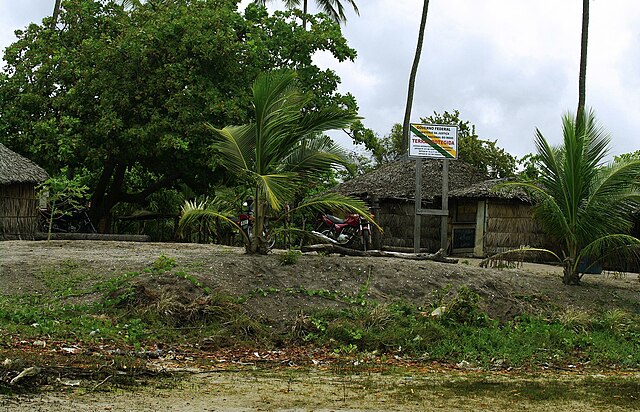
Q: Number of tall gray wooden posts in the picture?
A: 2